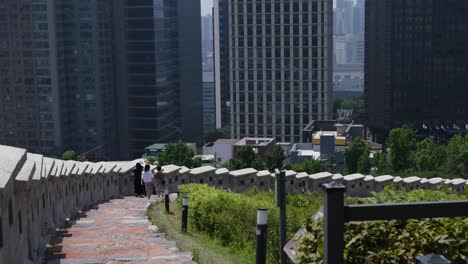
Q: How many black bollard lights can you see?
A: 3